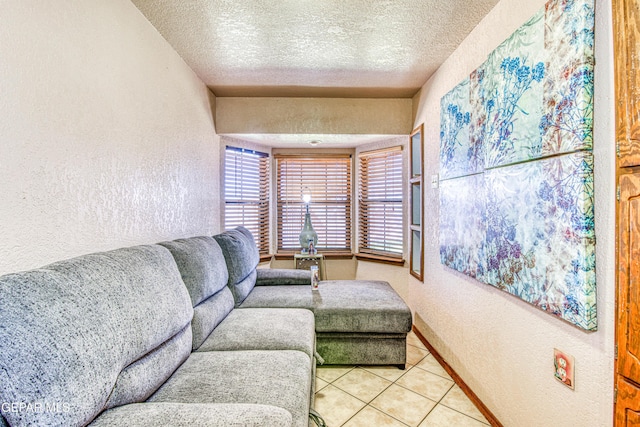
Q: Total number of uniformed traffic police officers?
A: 0